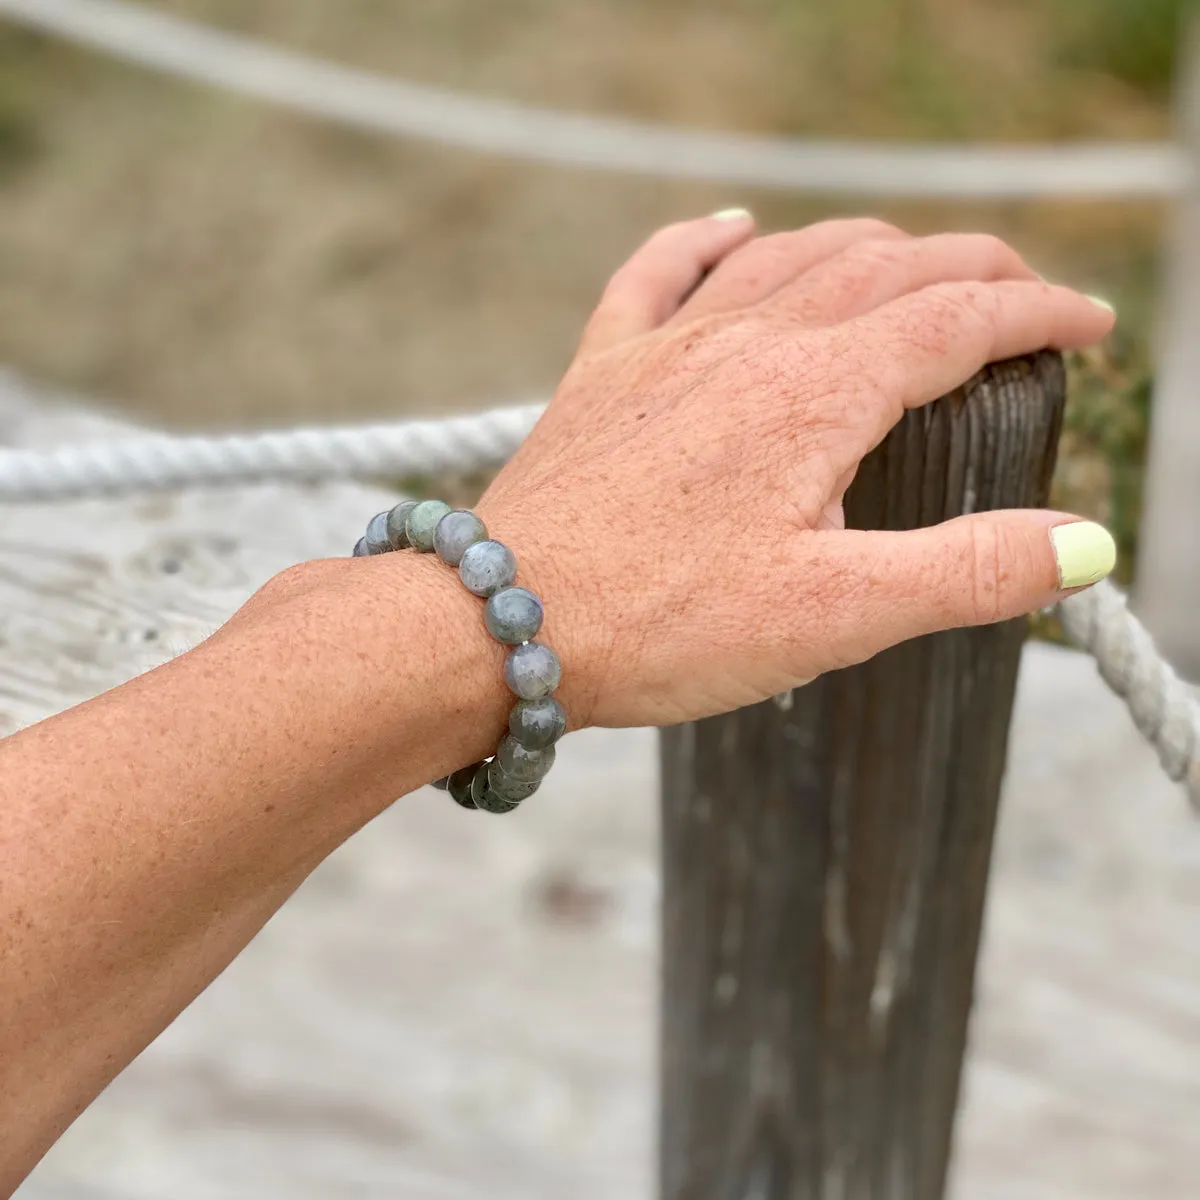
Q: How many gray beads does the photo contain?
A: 13